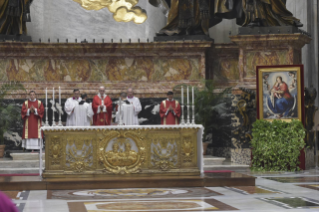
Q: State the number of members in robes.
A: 7